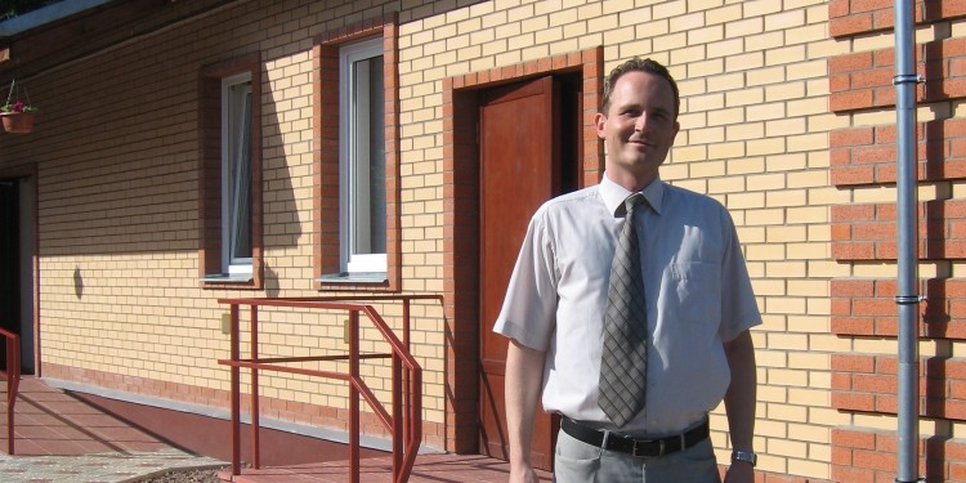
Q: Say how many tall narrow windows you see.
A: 2